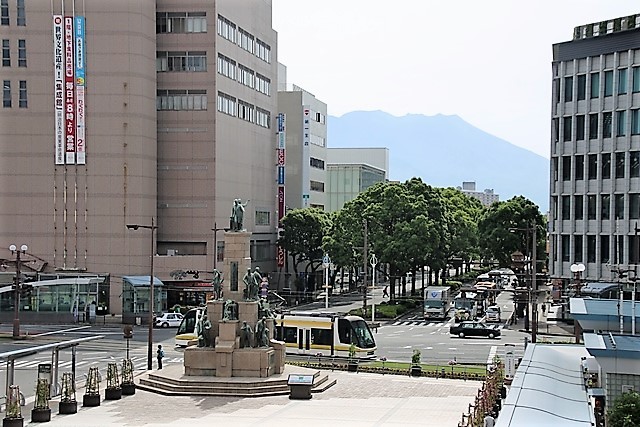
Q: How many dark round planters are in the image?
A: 6